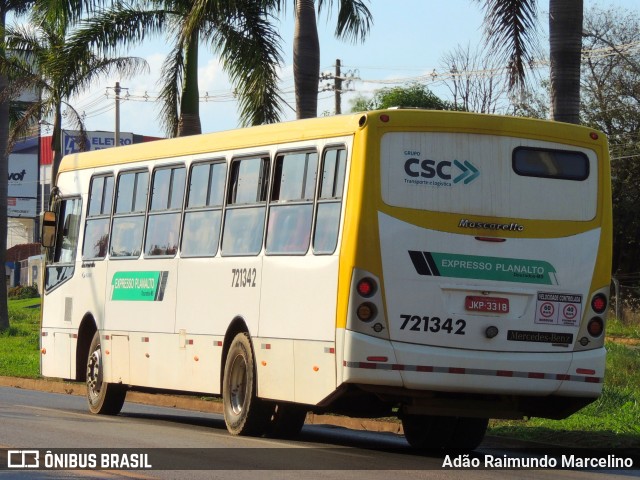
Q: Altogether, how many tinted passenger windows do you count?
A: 7